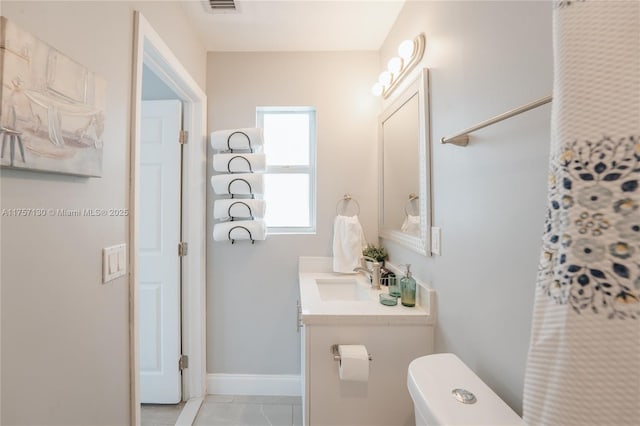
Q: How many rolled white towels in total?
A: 5